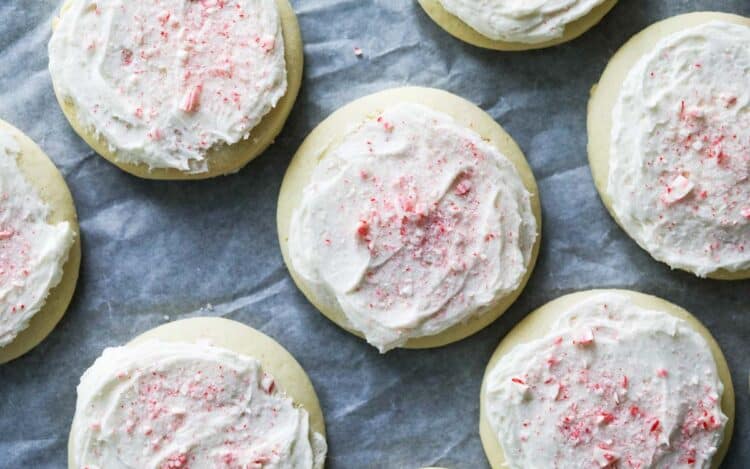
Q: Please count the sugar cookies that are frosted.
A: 7